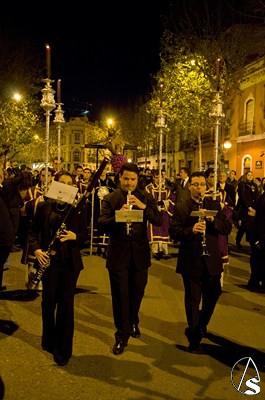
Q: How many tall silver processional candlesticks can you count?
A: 4